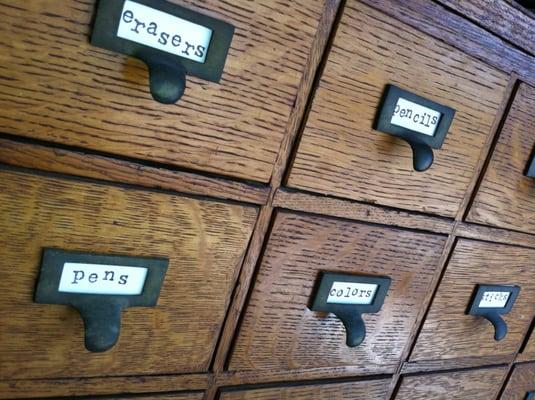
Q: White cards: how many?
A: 5